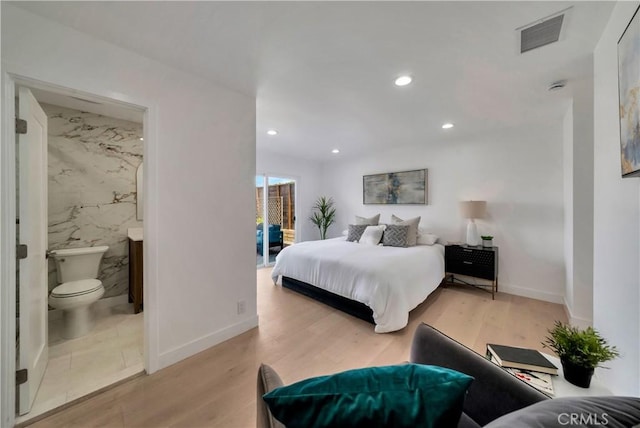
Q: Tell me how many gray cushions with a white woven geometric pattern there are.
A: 2